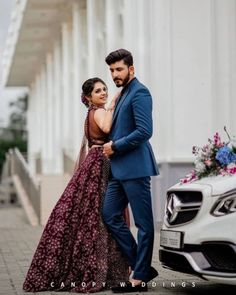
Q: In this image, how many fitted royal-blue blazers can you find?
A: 1